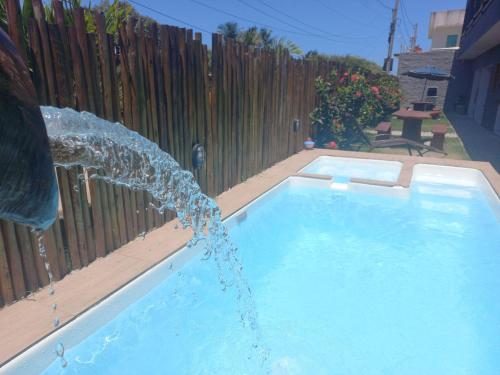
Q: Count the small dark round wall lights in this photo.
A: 2